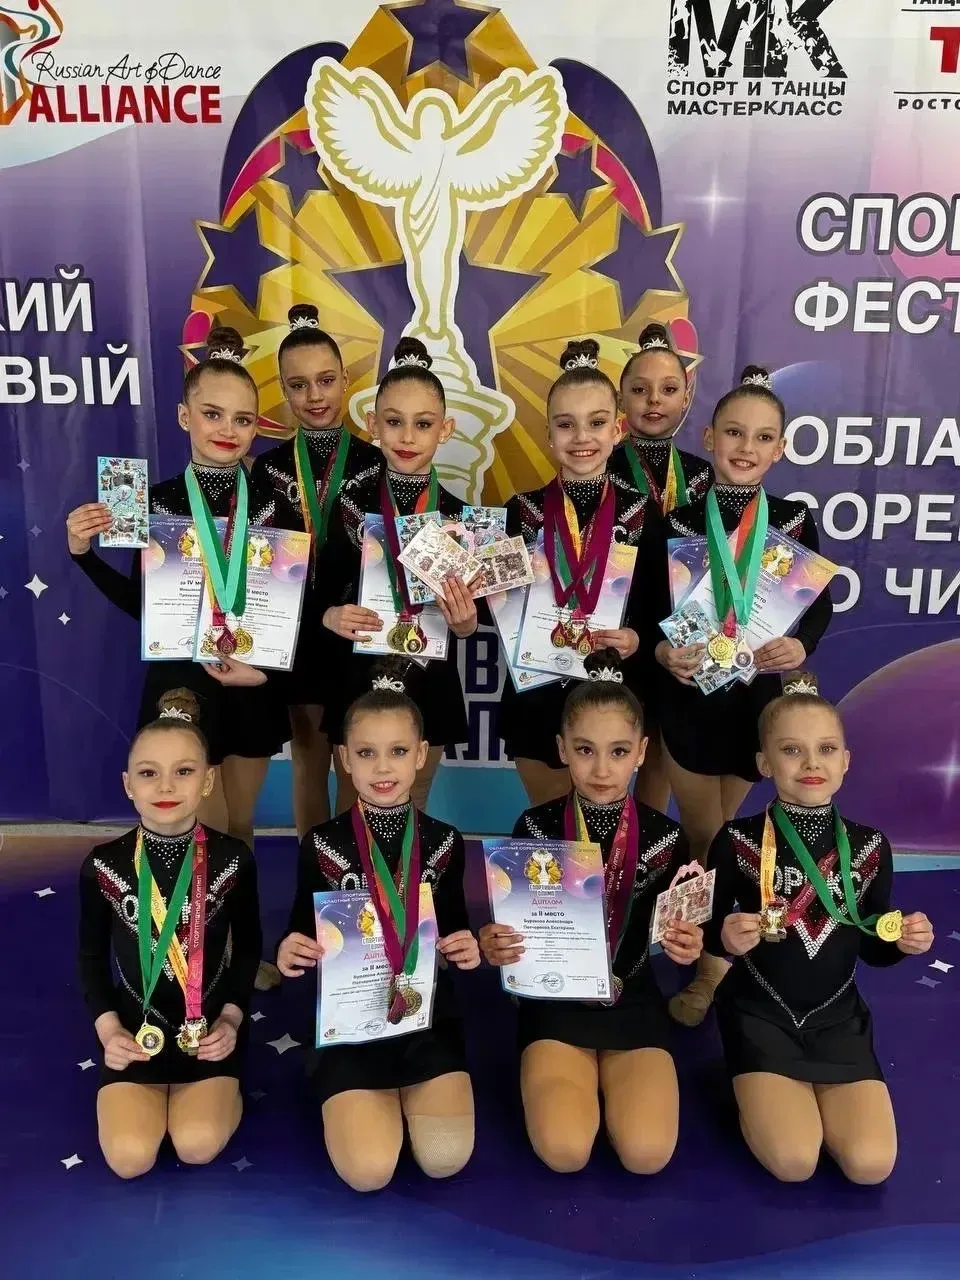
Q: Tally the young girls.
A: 10